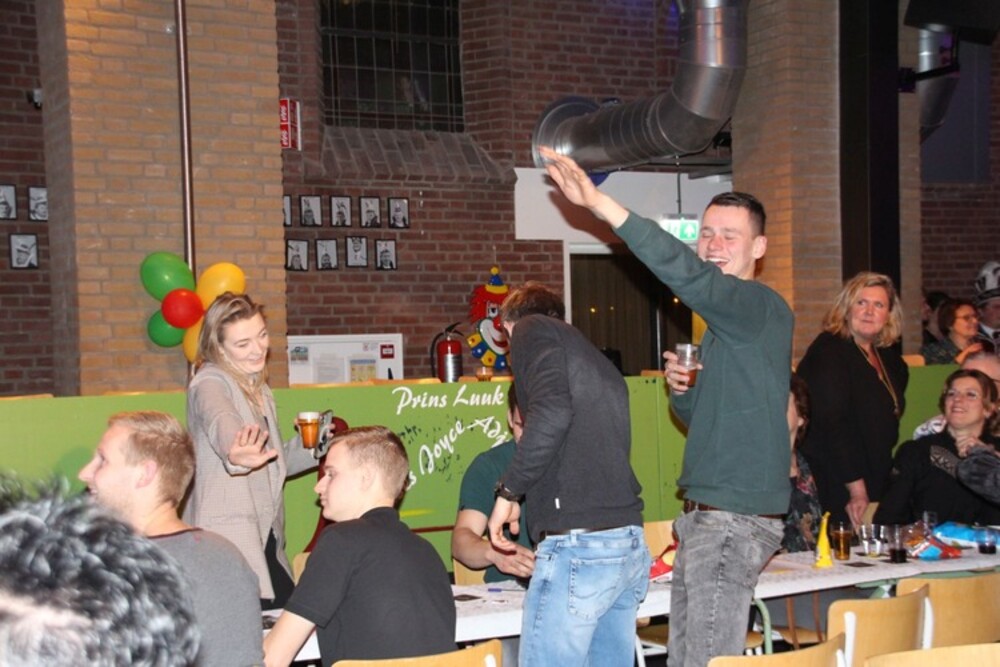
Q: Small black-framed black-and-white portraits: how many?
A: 12